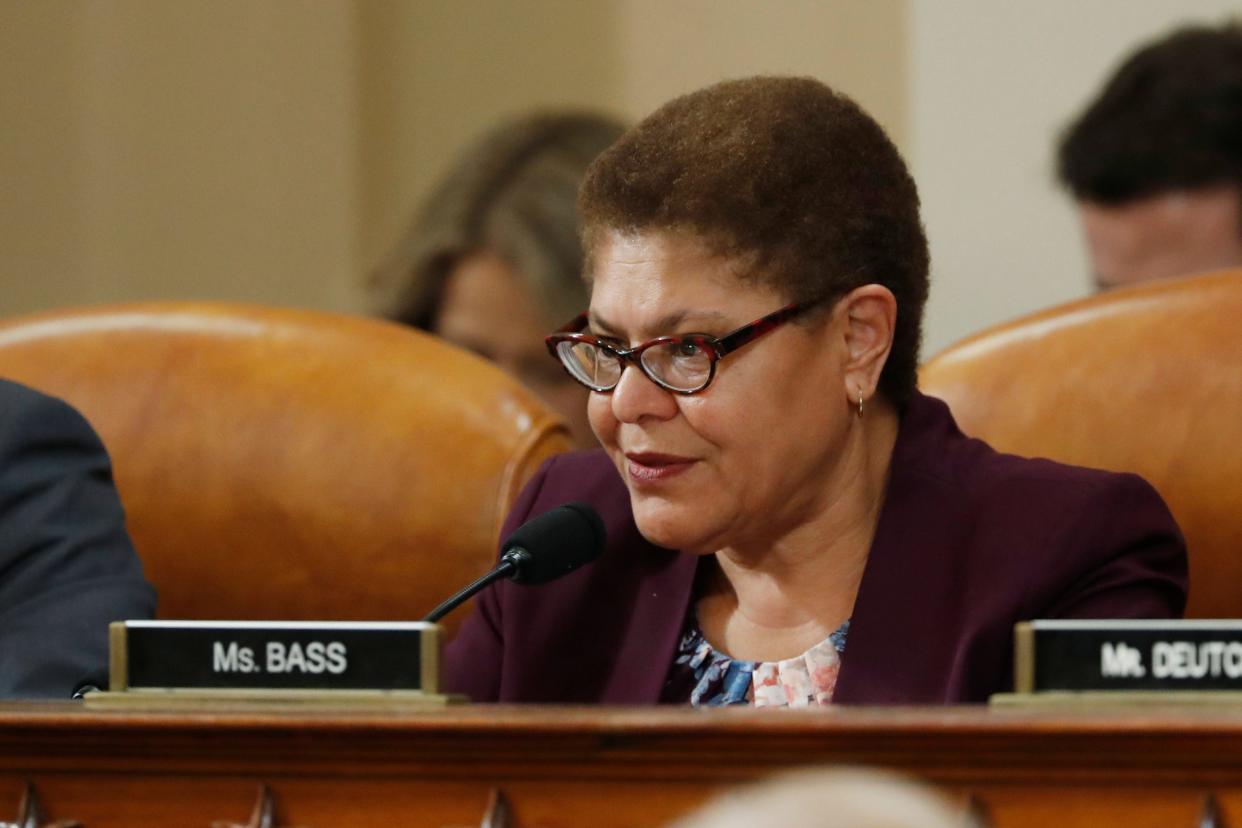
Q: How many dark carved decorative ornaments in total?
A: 5